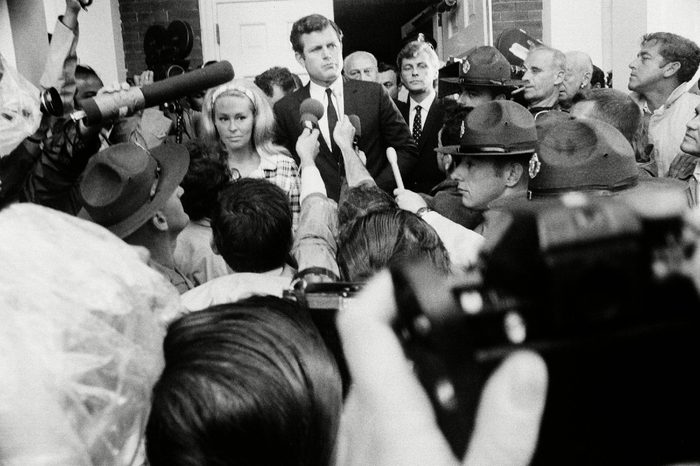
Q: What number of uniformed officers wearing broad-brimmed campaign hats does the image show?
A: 4